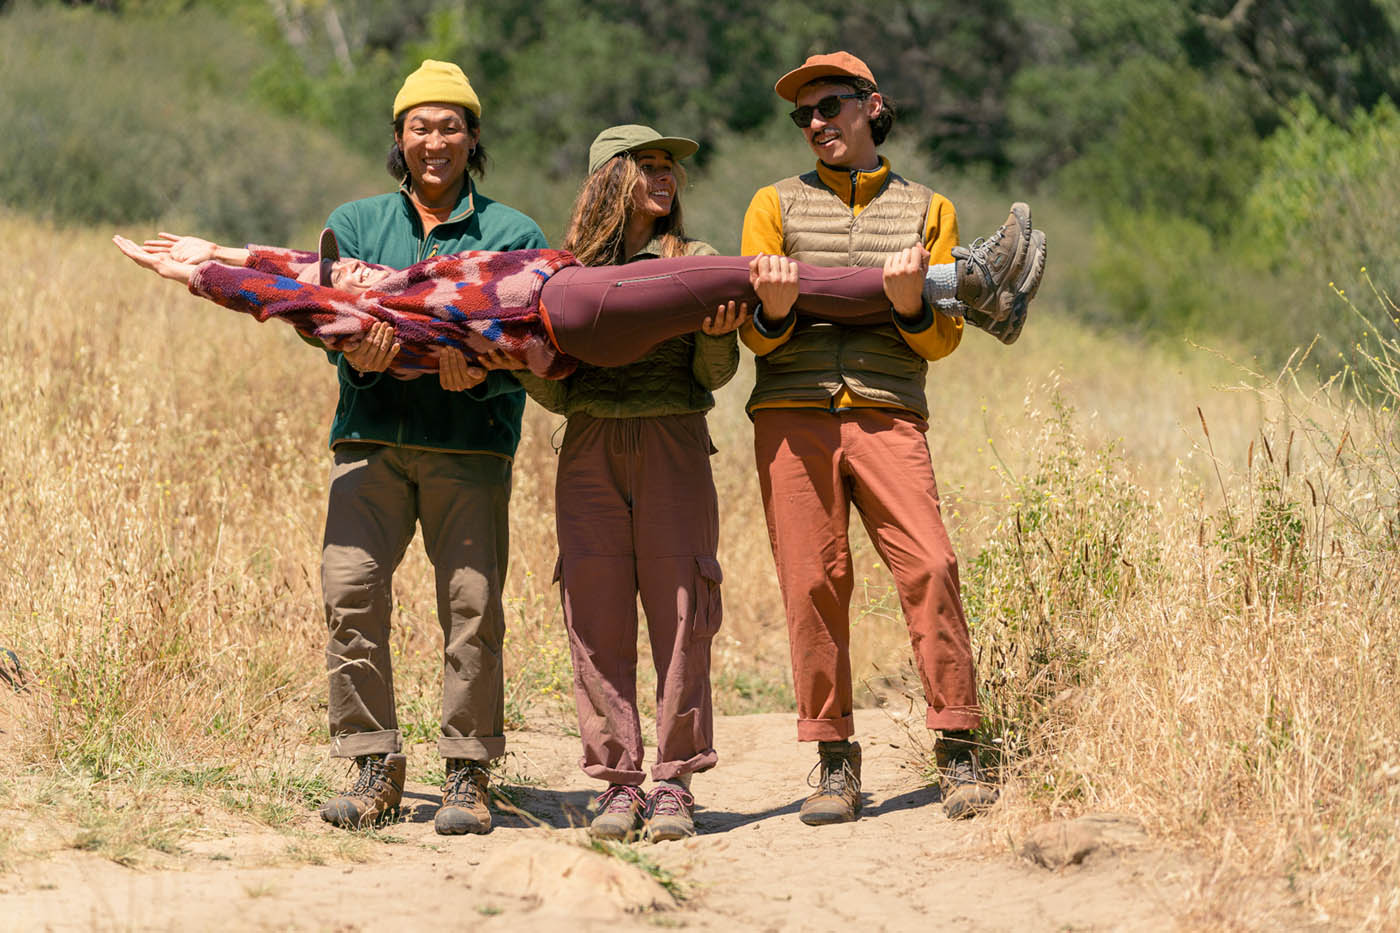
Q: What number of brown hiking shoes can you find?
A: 8